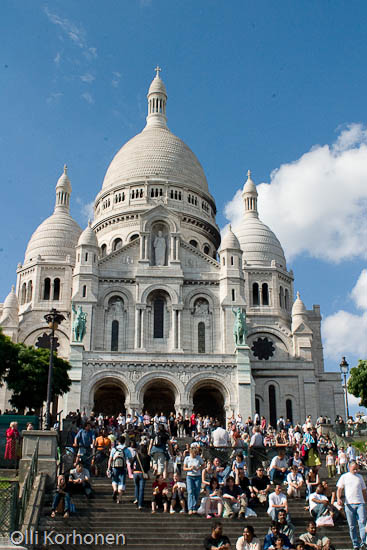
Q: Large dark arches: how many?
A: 3